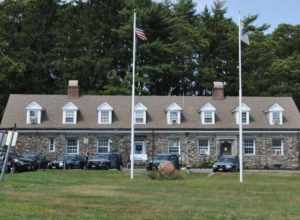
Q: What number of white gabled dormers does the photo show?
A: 8